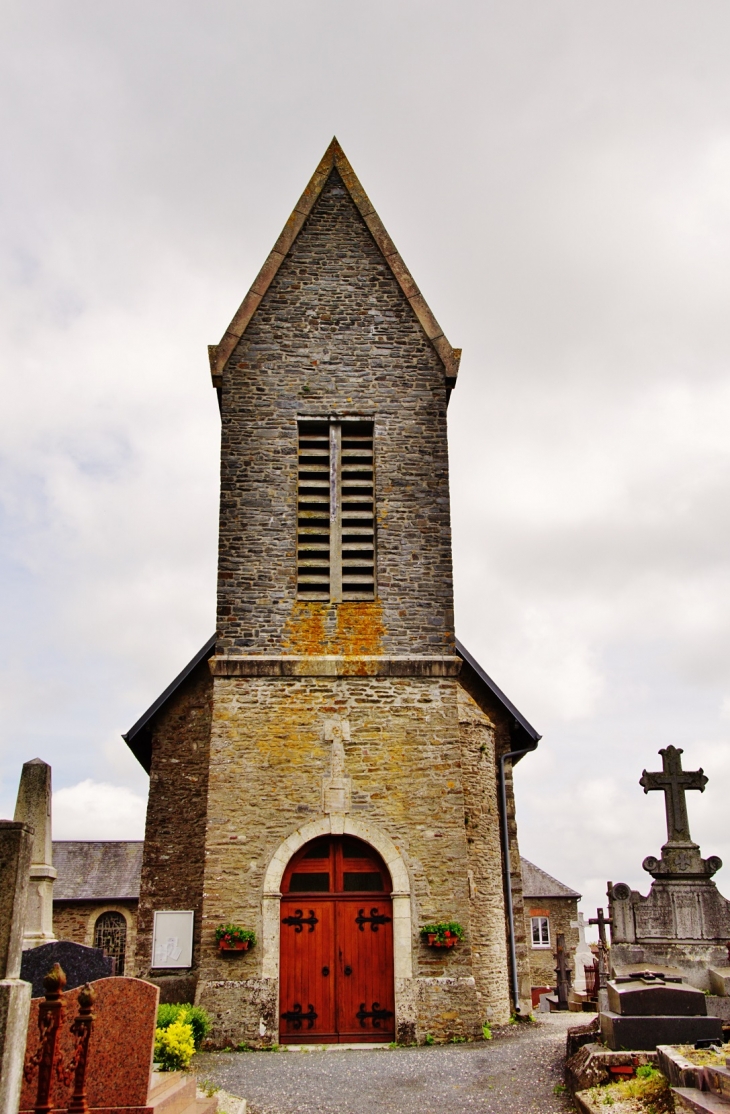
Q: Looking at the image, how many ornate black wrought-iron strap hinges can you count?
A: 4